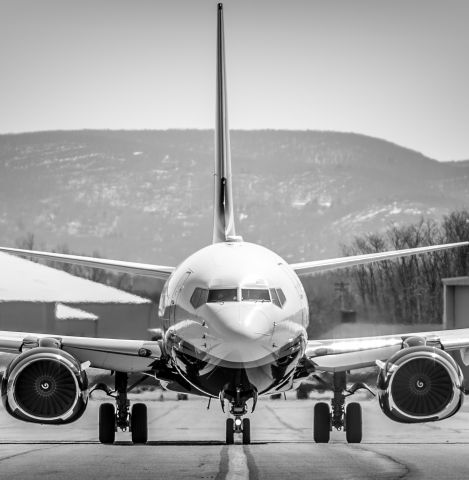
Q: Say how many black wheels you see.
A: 6